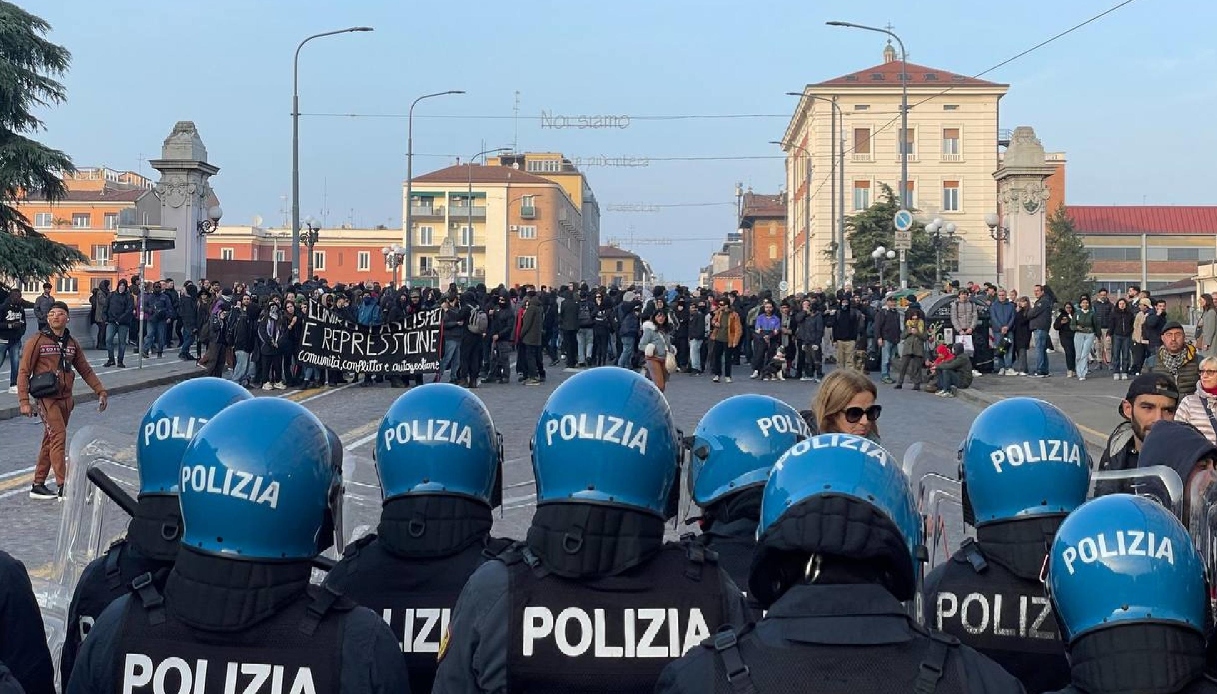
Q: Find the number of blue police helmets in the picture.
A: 8